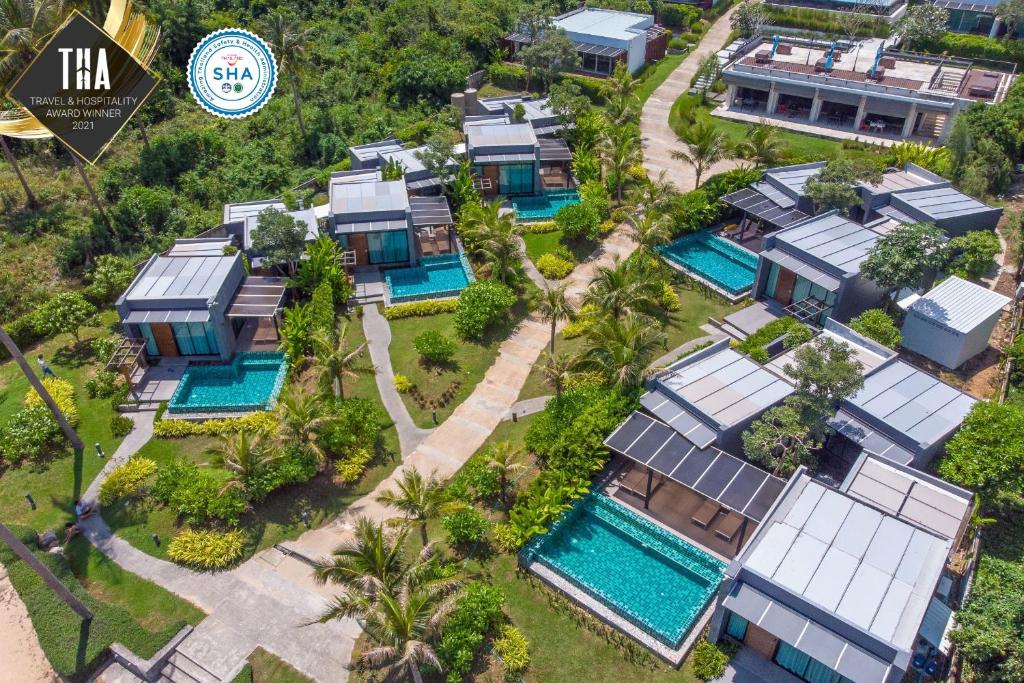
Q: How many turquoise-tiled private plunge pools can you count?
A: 5